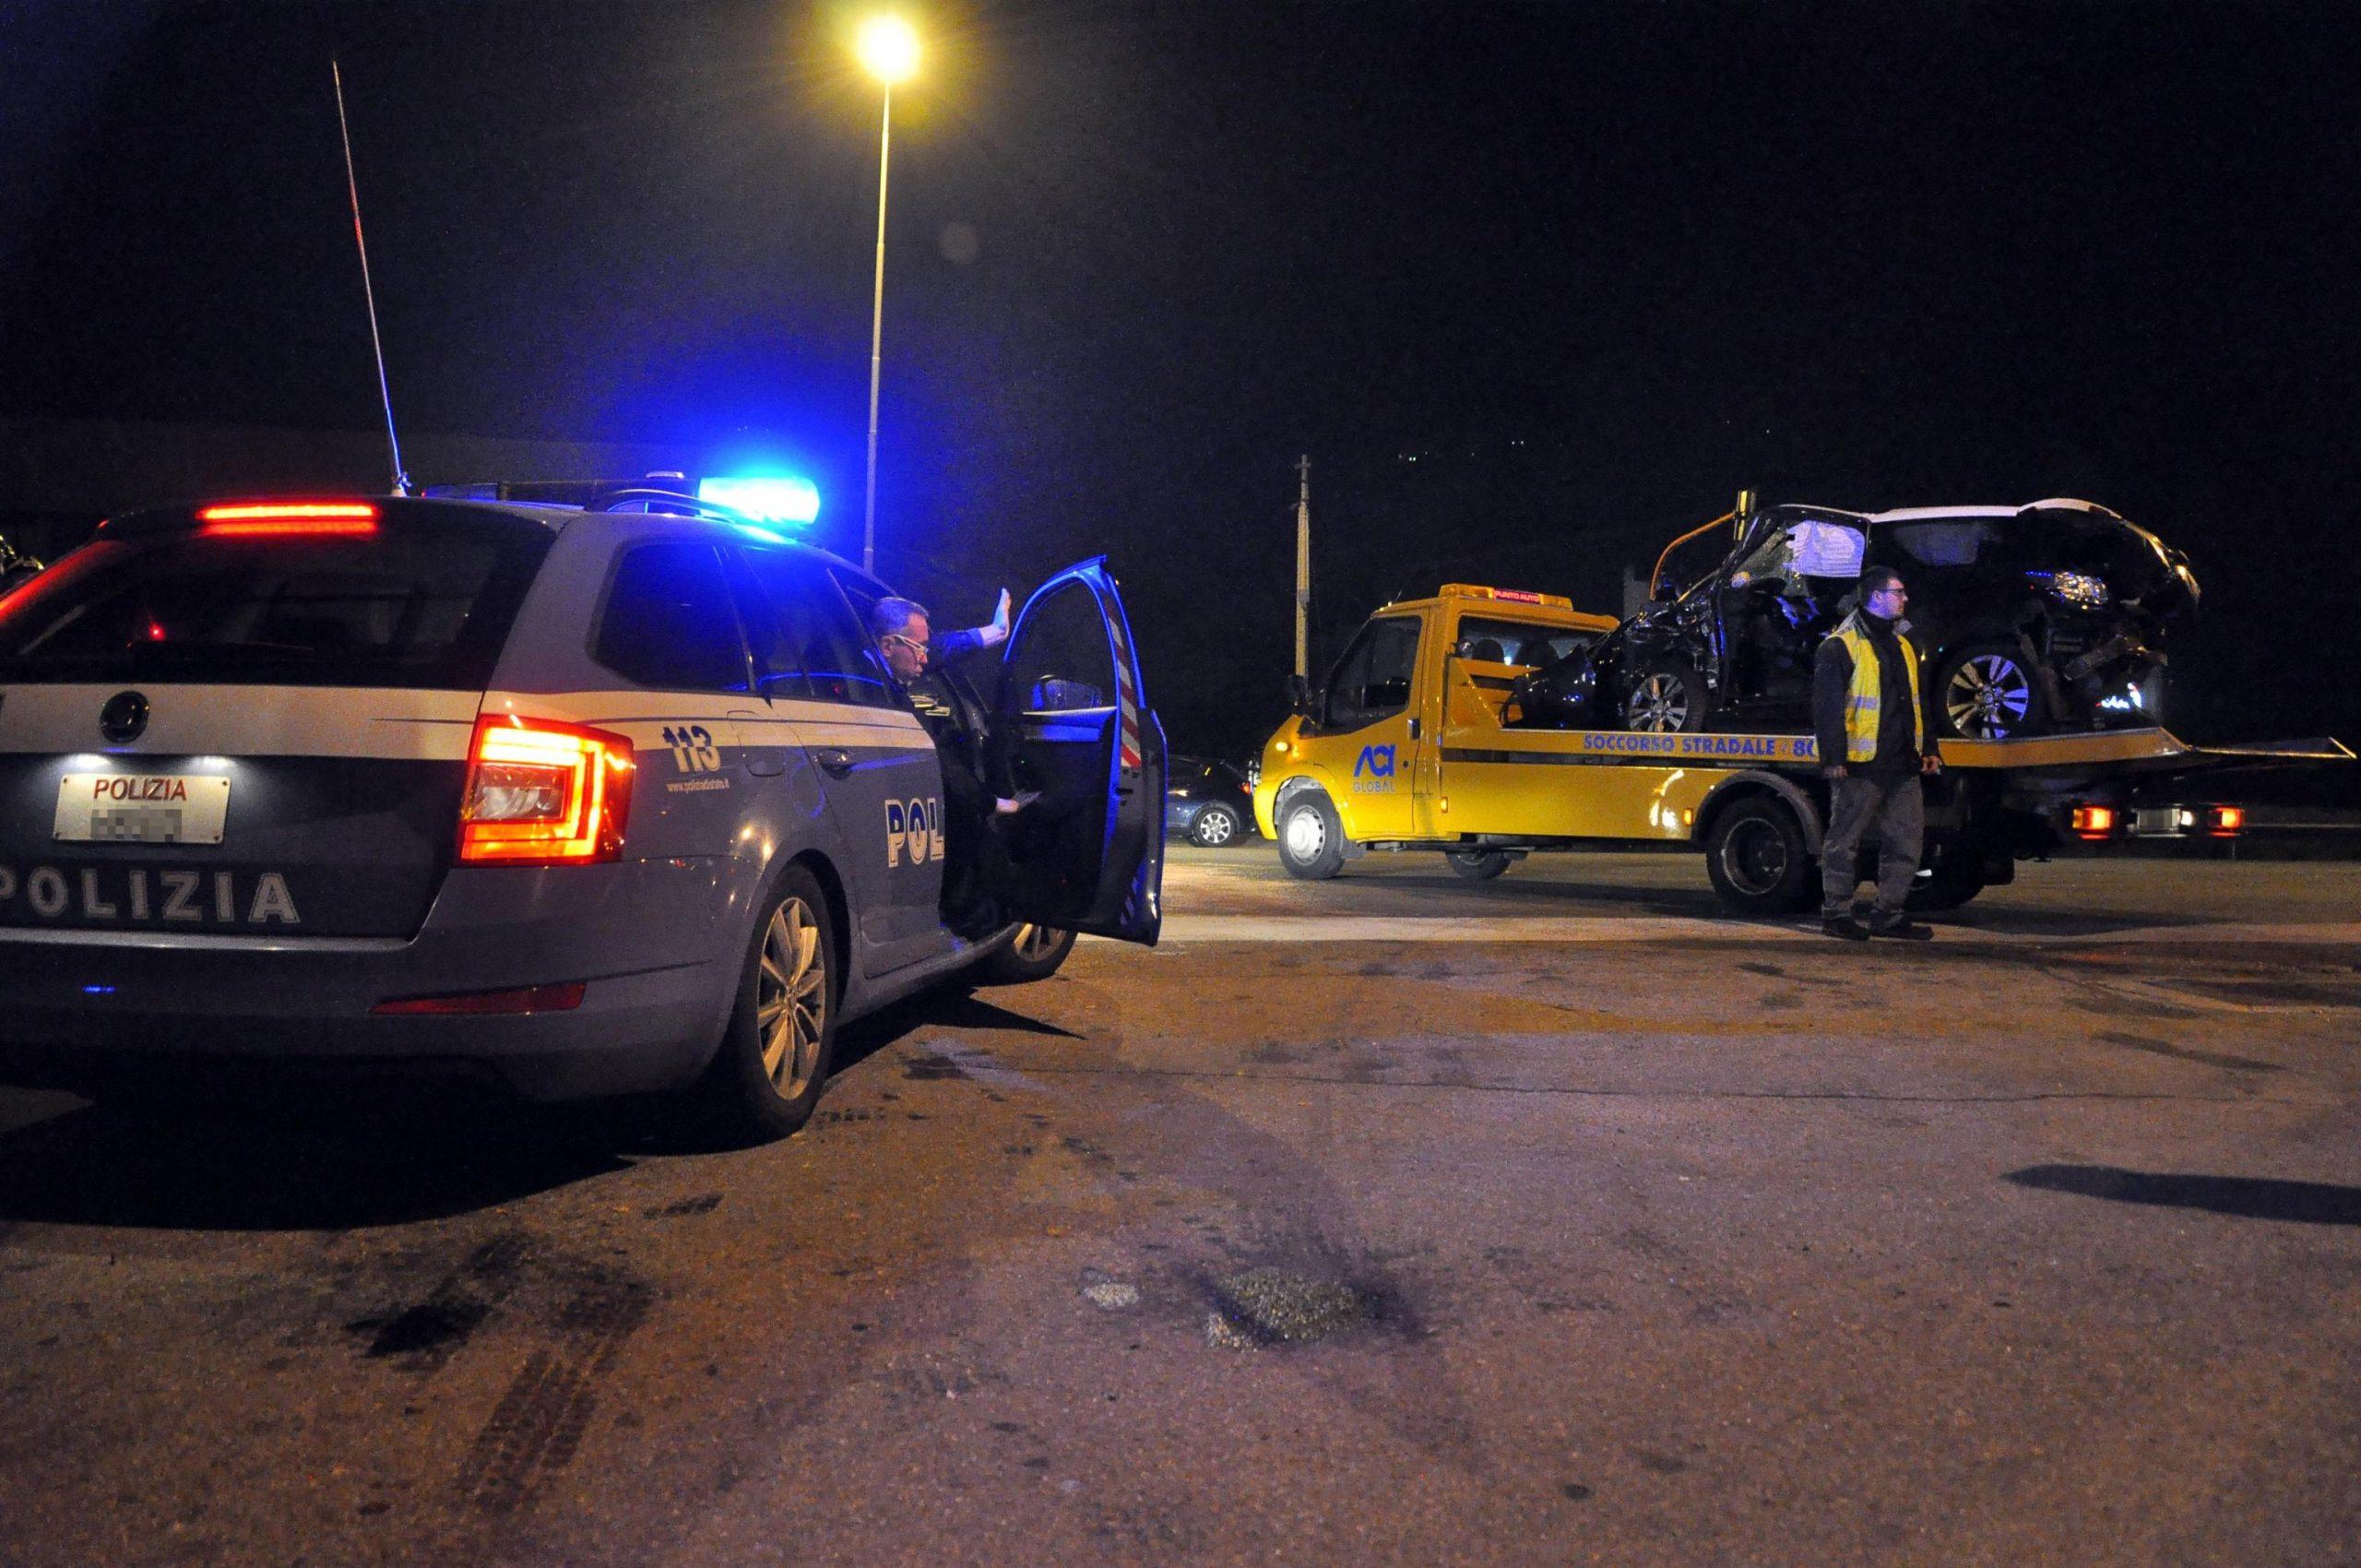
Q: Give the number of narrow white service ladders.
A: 0